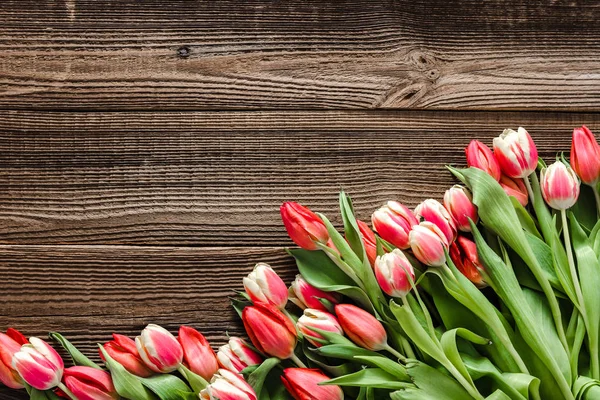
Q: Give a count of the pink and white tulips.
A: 14